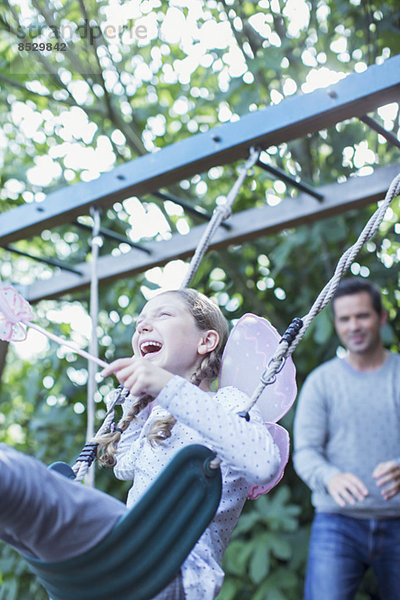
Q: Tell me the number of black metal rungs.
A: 5